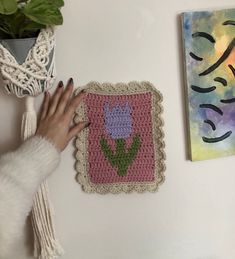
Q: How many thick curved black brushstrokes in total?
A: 11